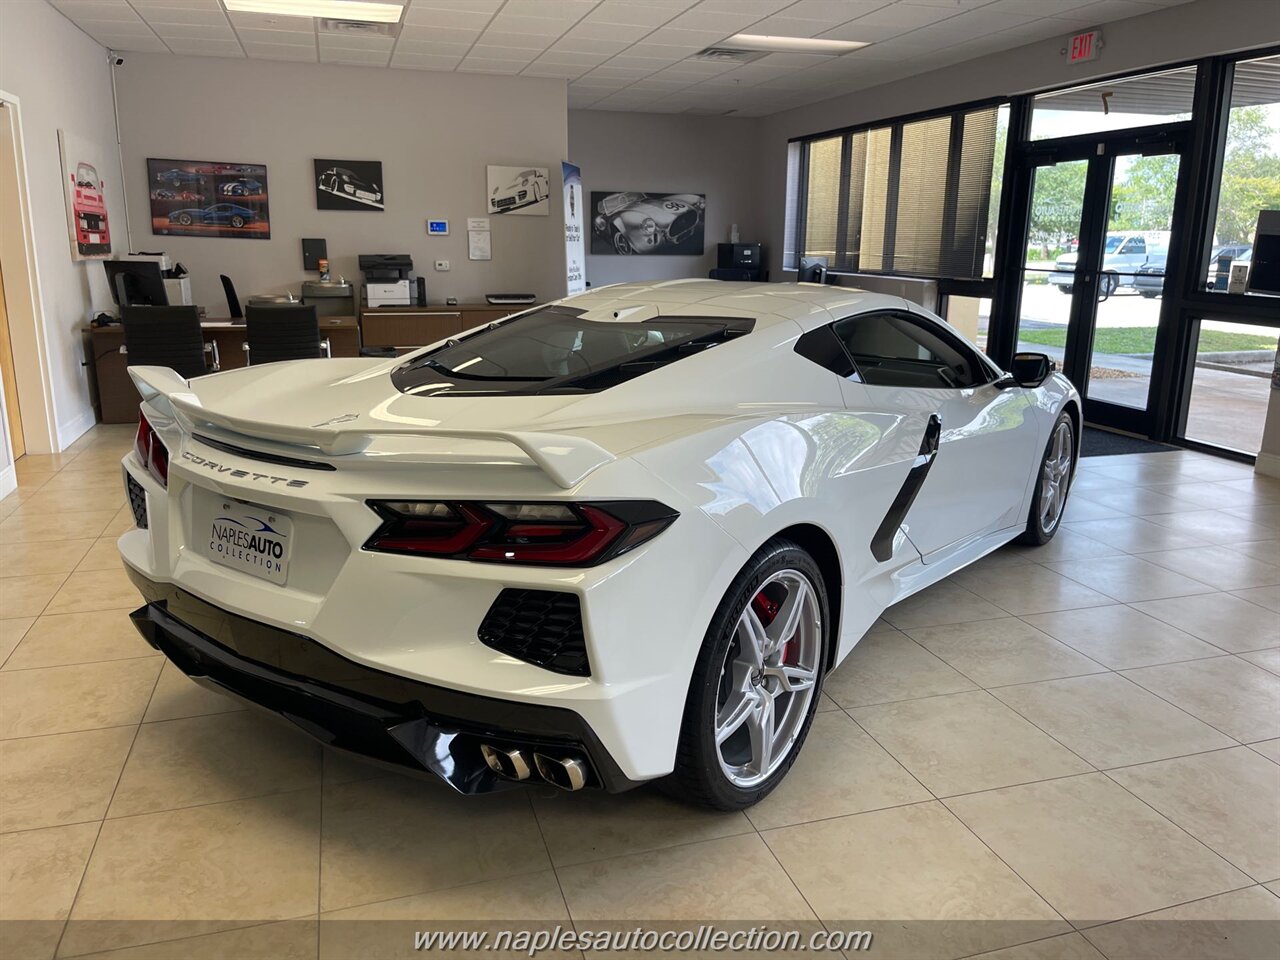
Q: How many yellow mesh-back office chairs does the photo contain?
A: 0